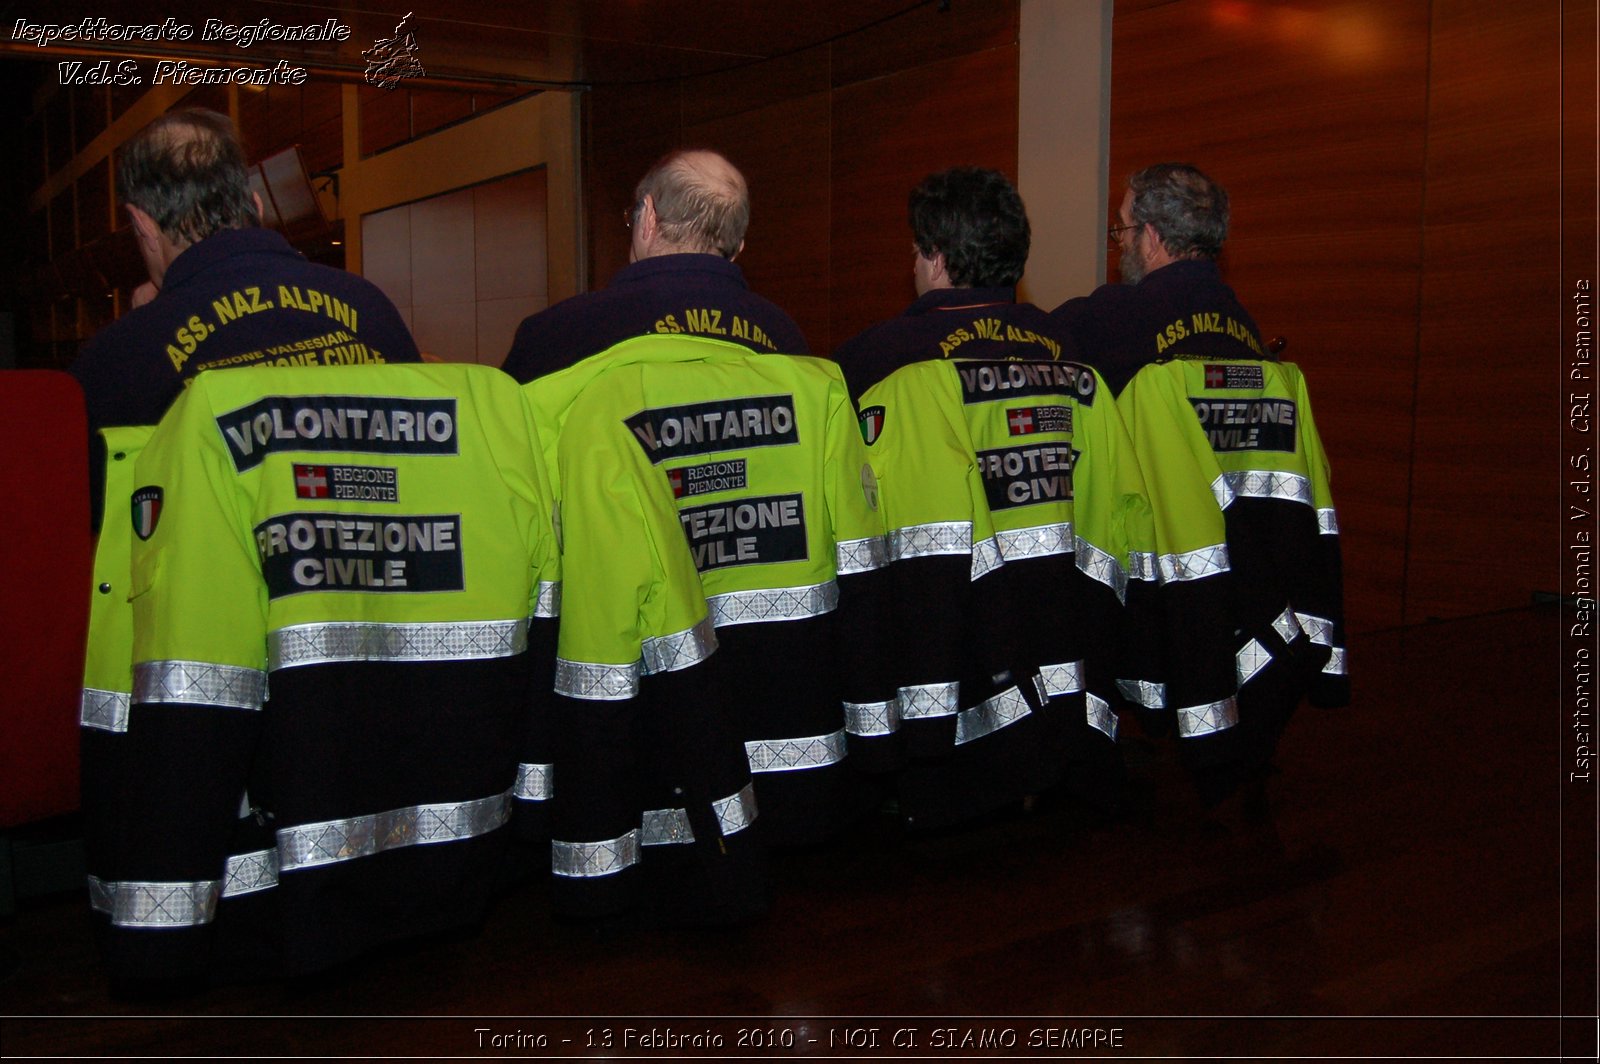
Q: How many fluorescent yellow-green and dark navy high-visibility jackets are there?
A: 4